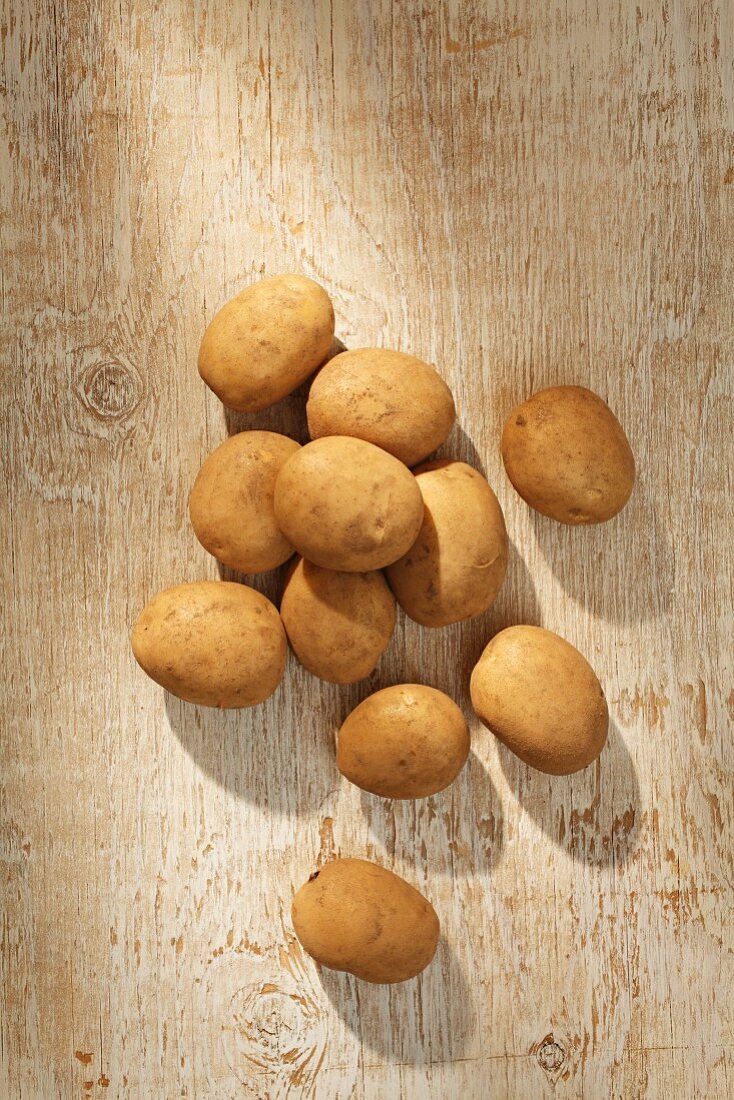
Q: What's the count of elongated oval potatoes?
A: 11